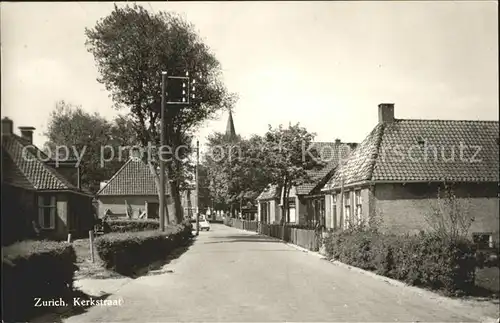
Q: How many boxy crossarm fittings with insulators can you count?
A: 1